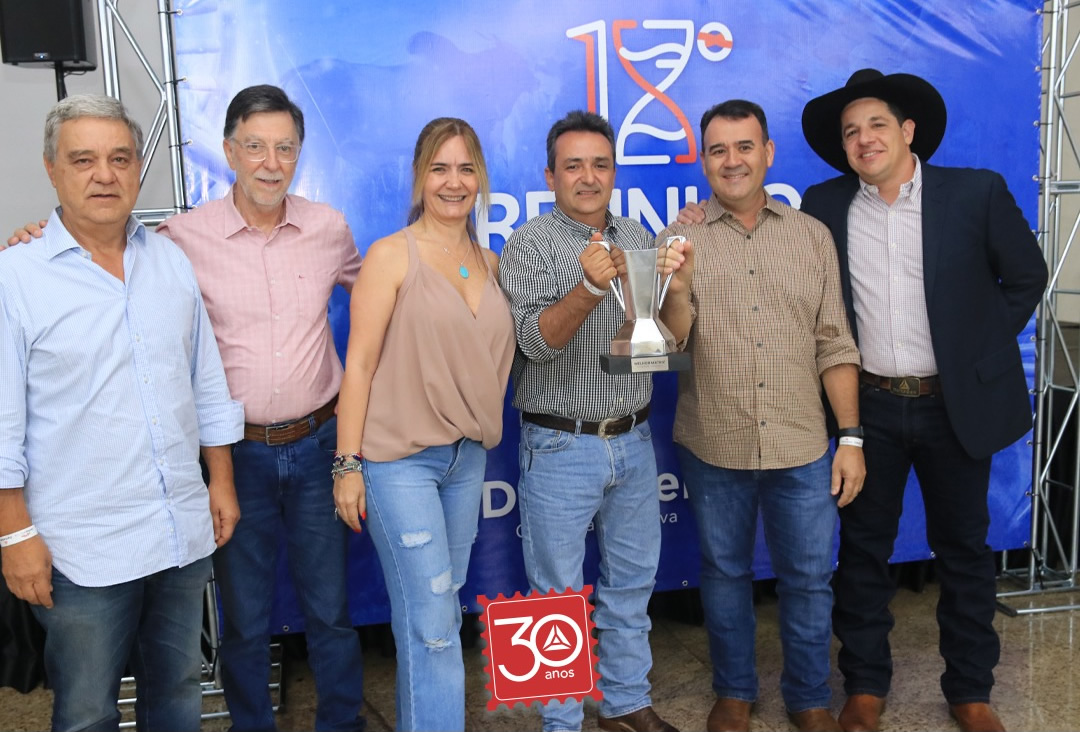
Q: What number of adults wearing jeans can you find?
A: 6